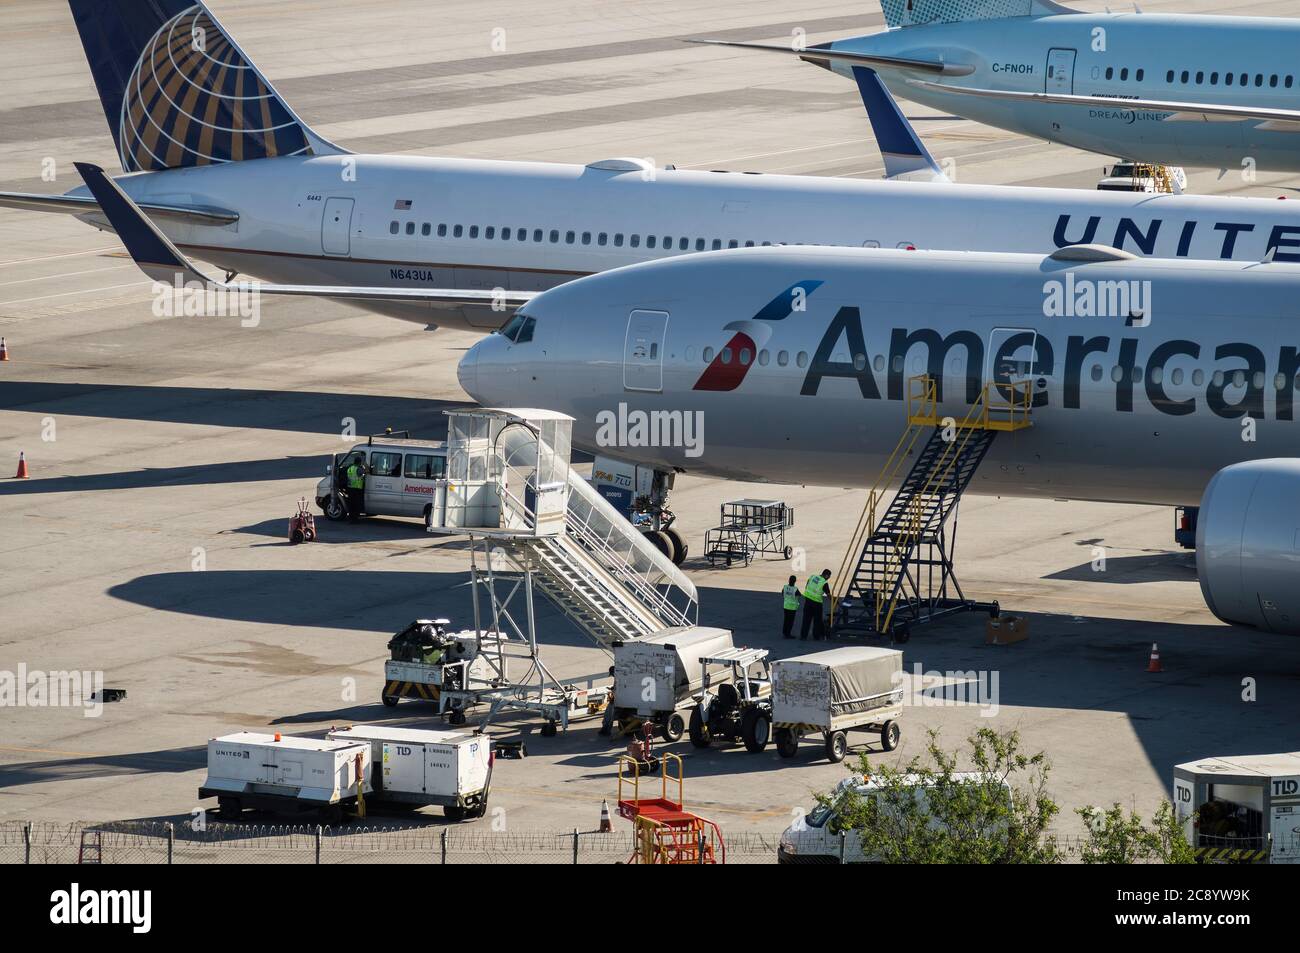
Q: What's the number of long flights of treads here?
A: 2